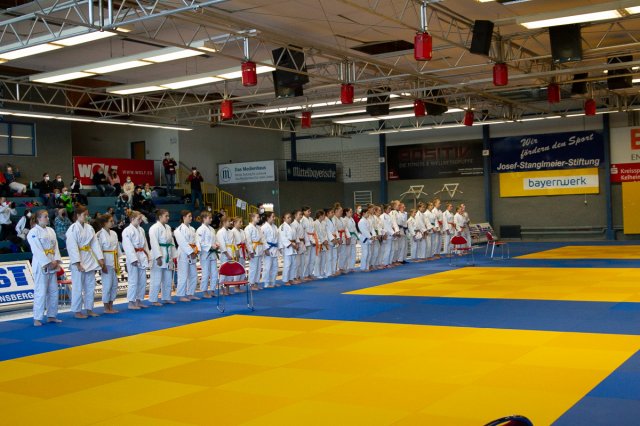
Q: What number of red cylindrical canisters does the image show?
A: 10